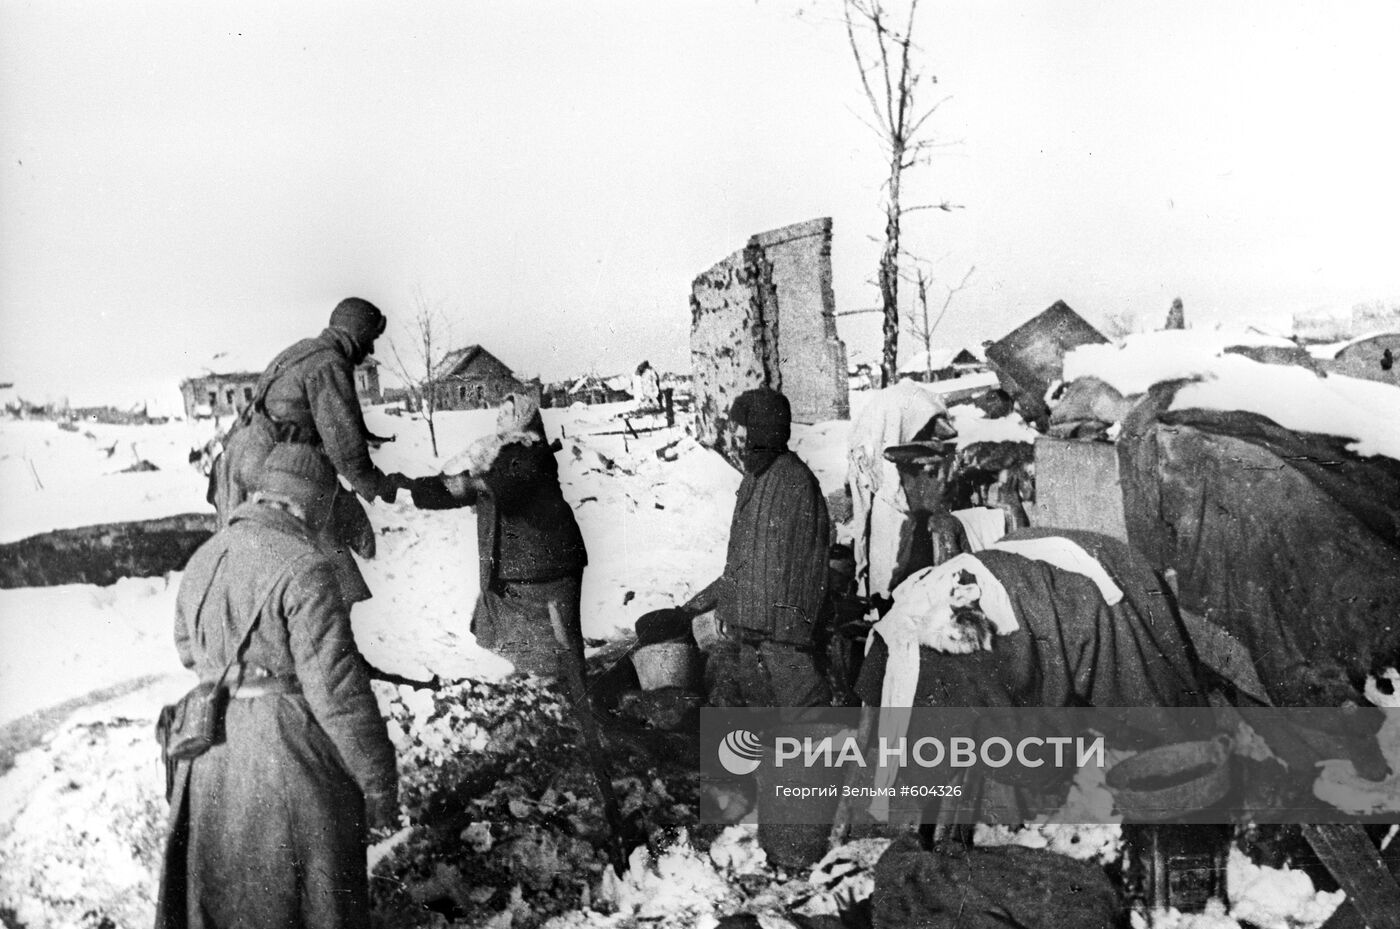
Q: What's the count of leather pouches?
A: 1